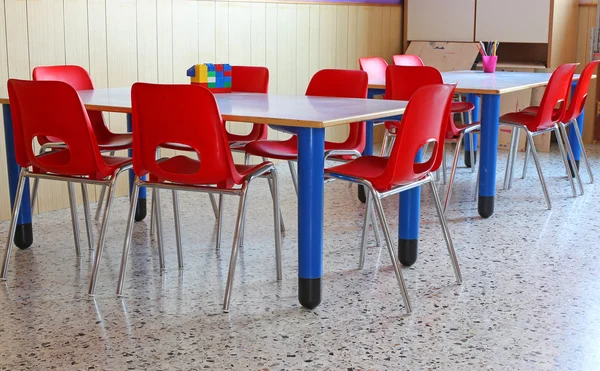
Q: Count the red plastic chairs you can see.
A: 11